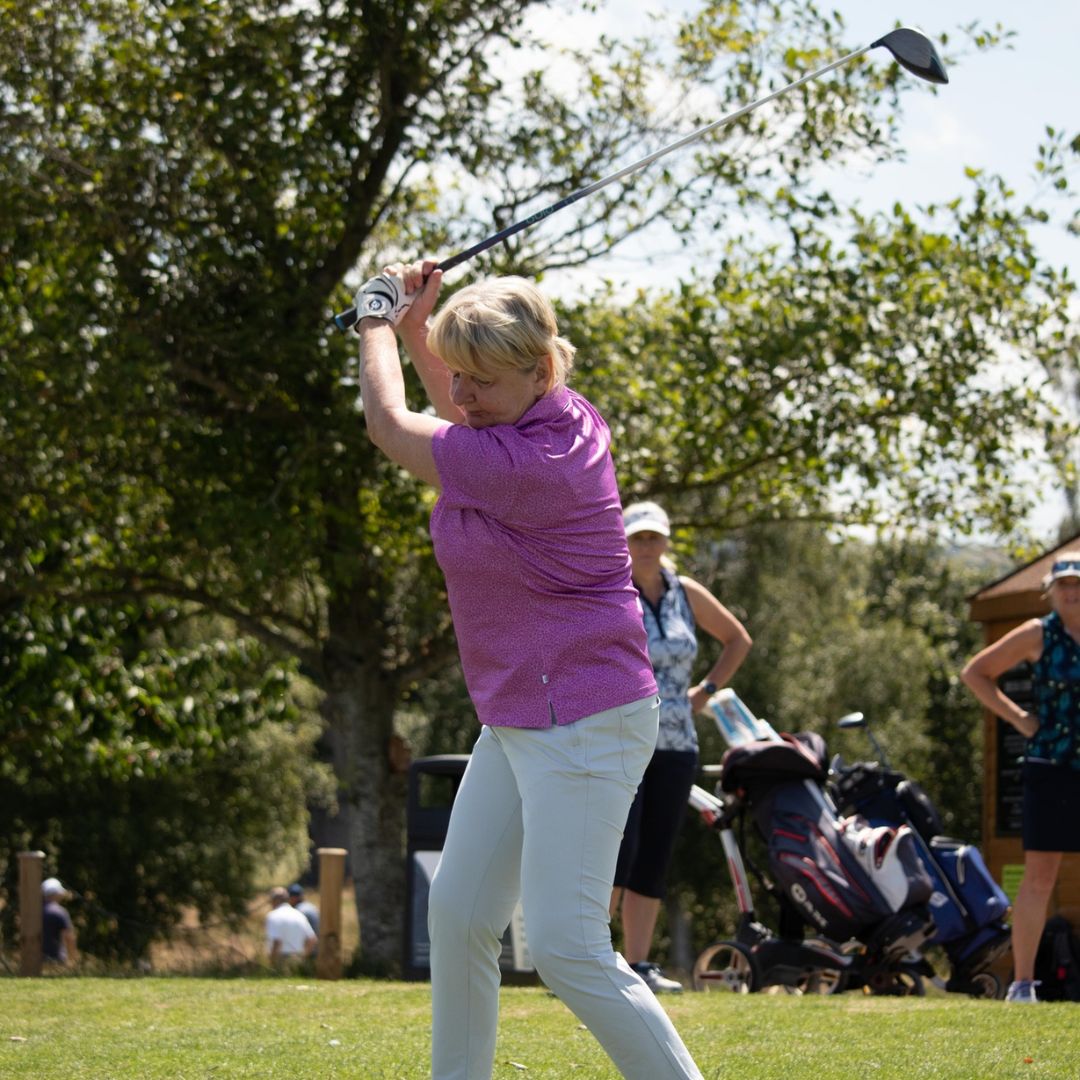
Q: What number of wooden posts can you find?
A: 2